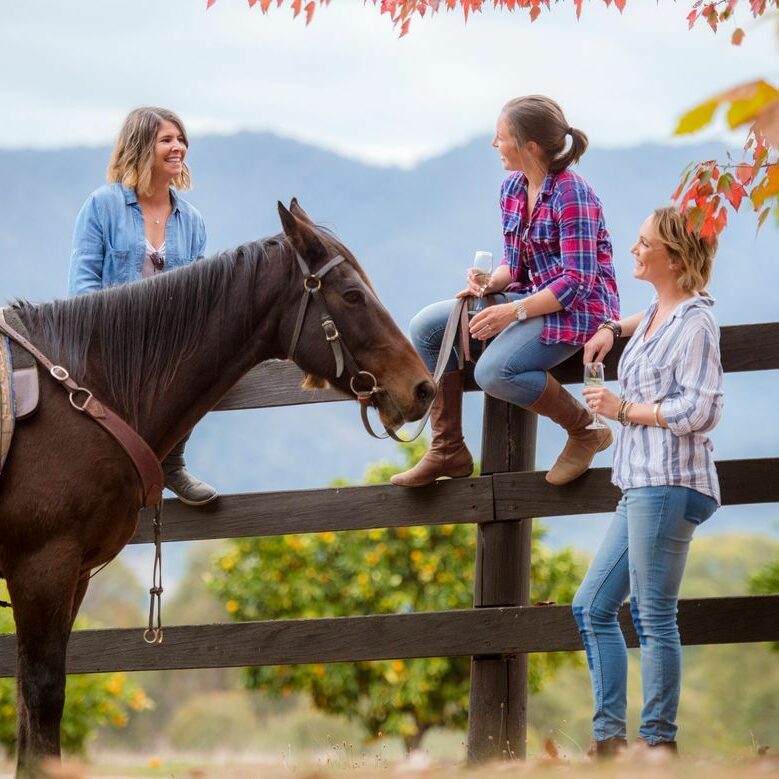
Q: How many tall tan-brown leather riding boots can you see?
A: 2